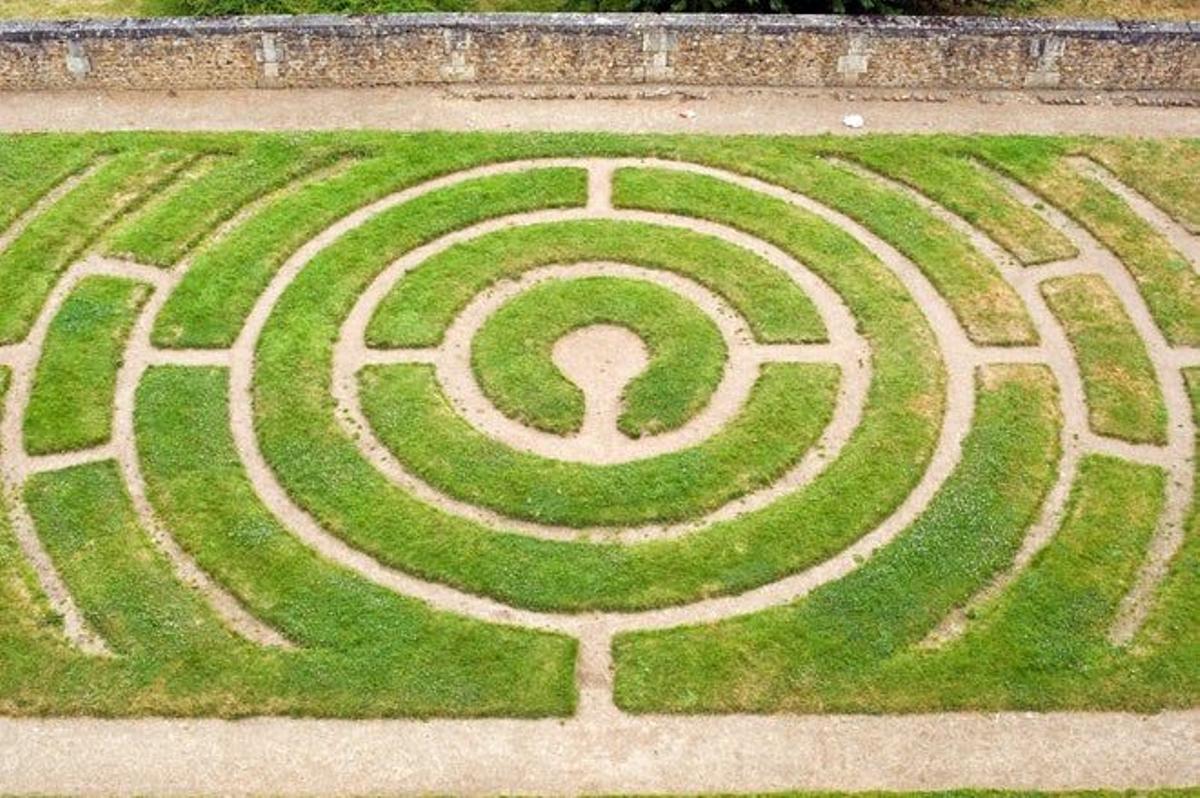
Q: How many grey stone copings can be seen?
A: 6